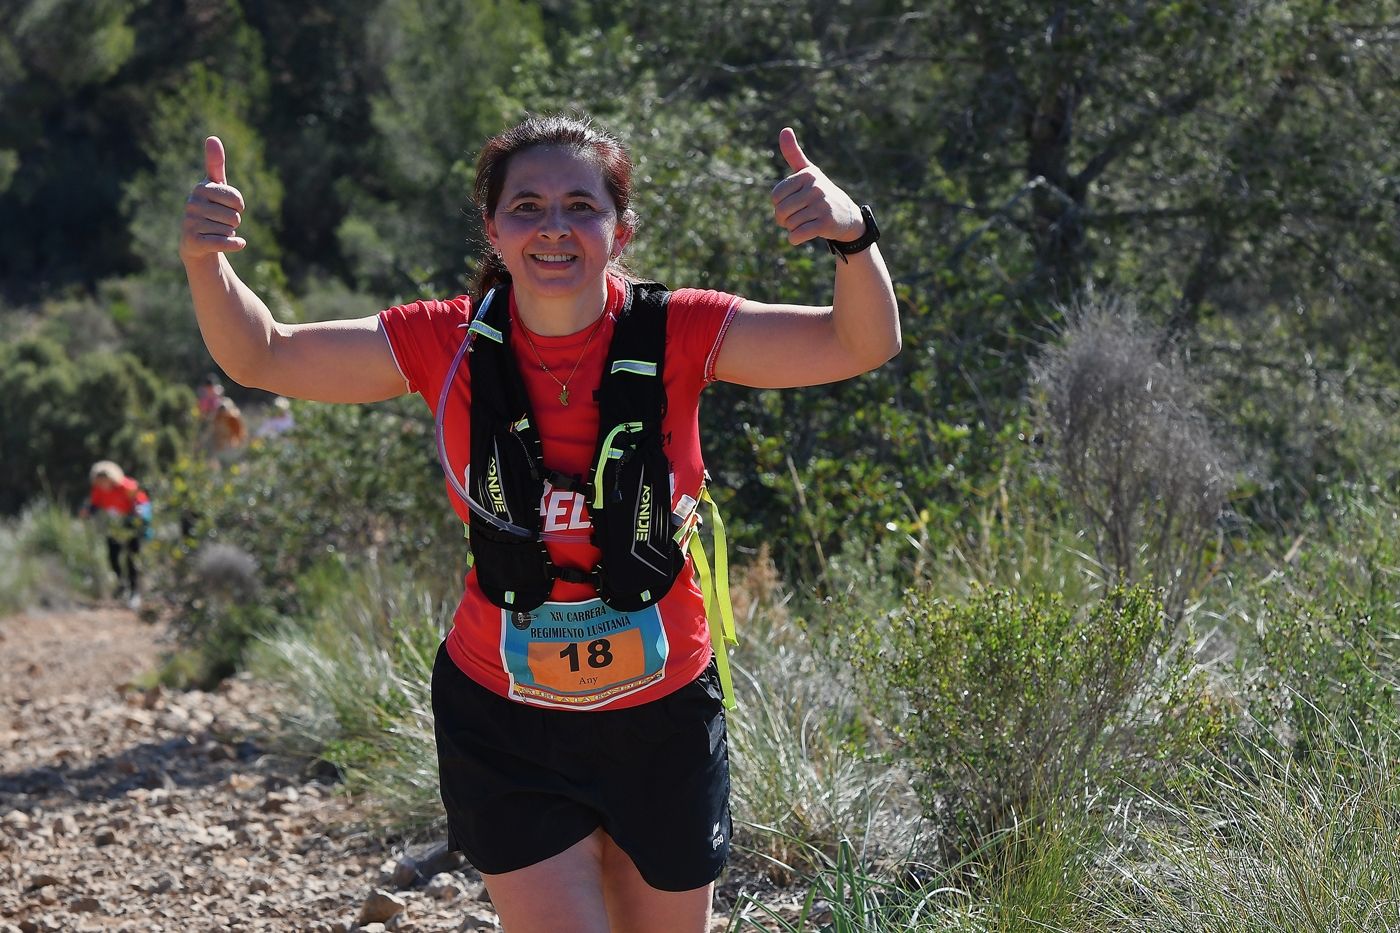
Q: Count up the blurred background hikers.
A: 4